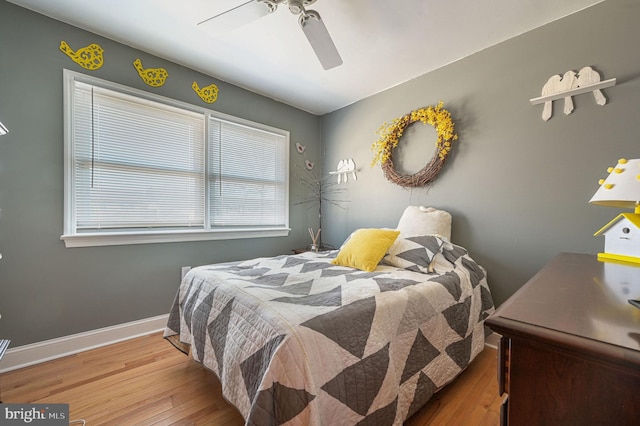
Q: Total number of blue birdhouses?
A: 0